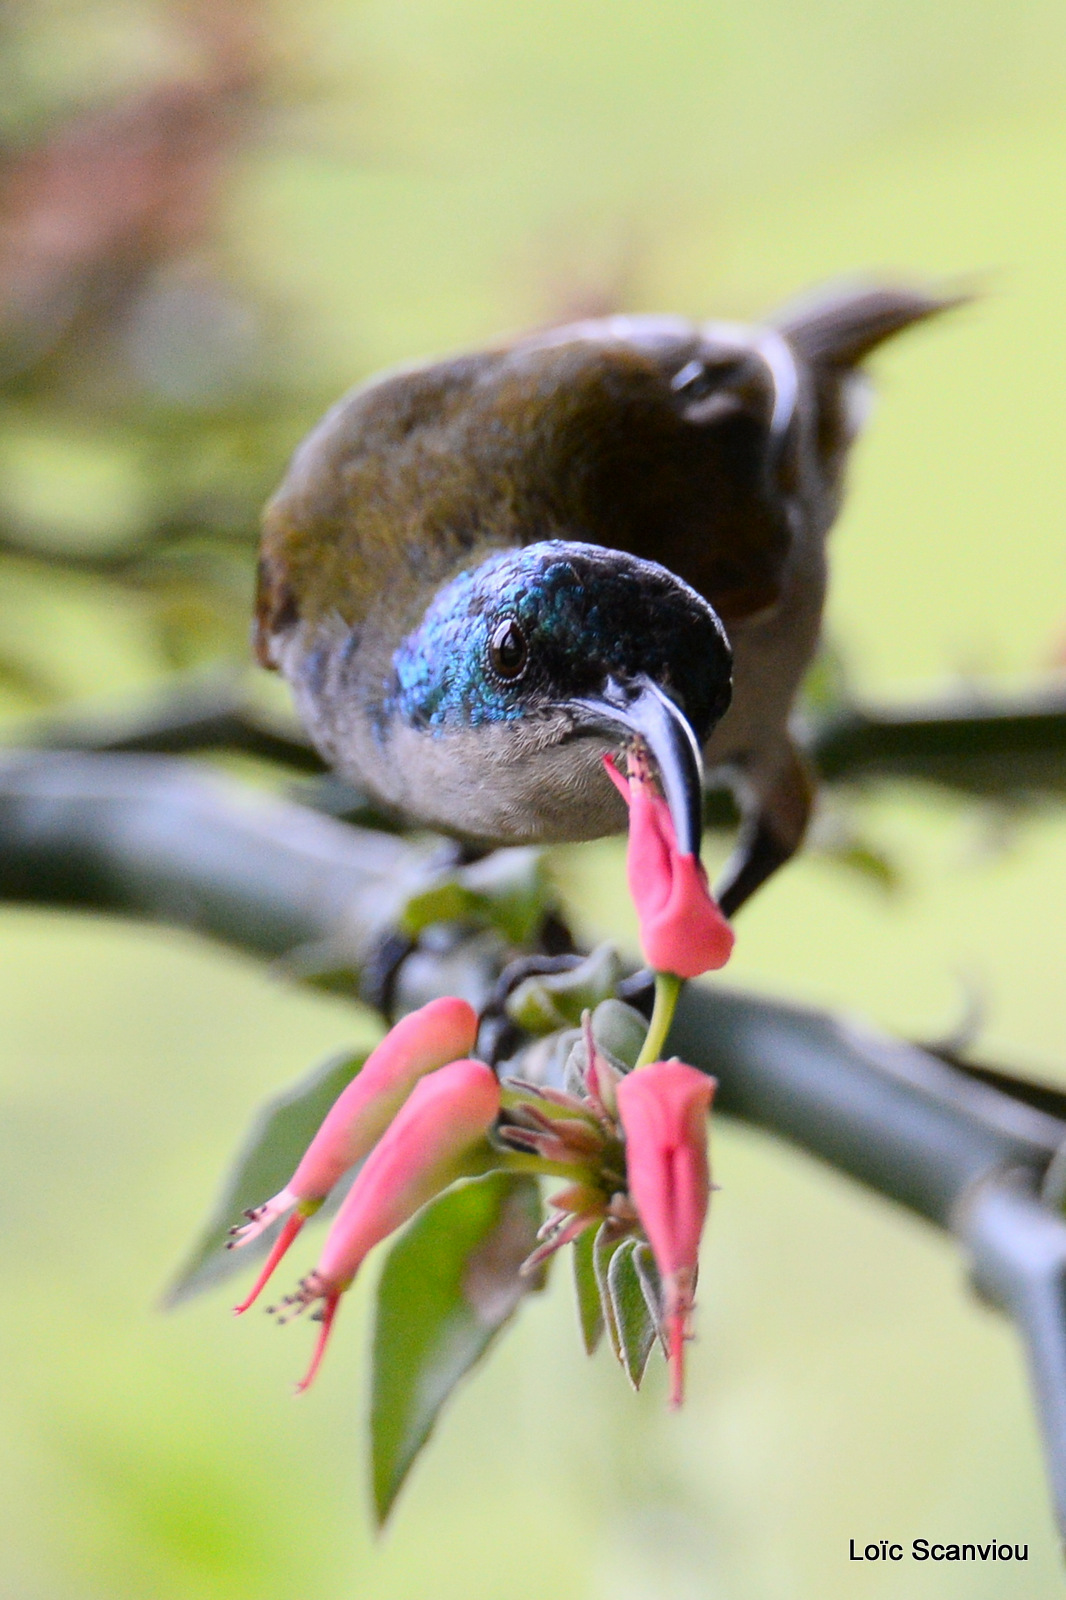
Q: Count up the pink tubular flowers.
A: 4